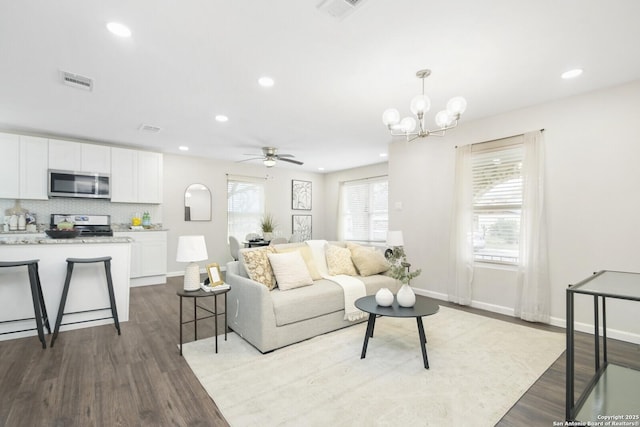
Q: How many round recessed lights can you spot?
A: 7